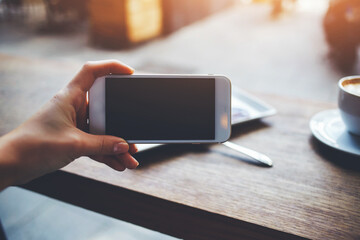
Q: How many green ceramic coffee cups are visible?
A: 0